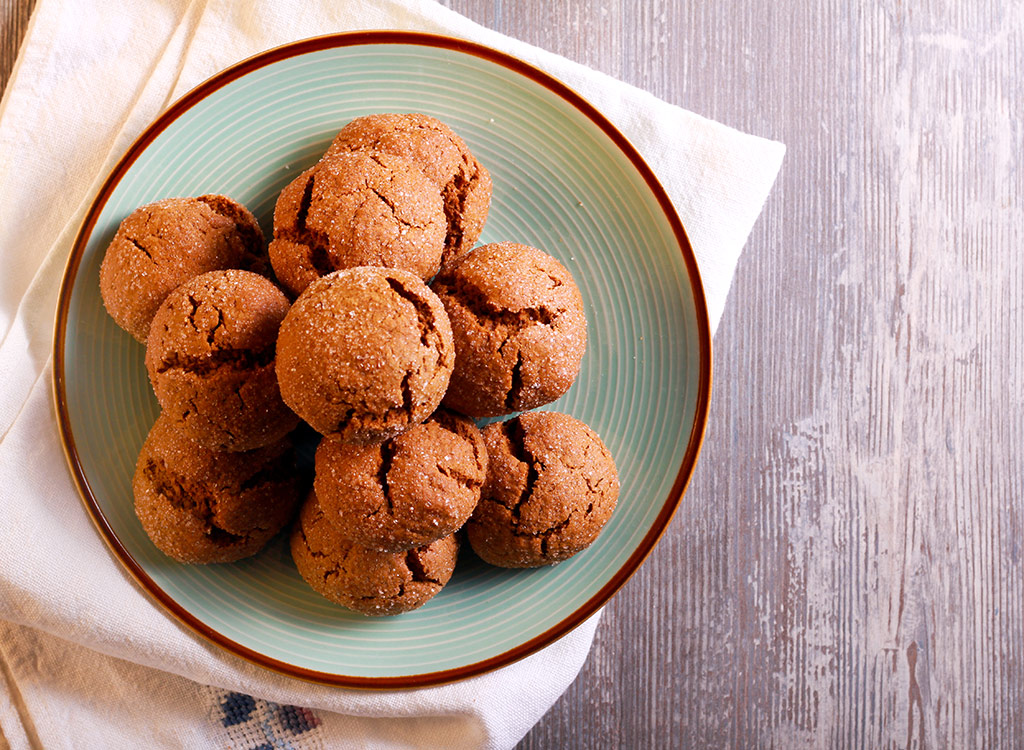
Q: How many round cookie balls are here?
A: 10